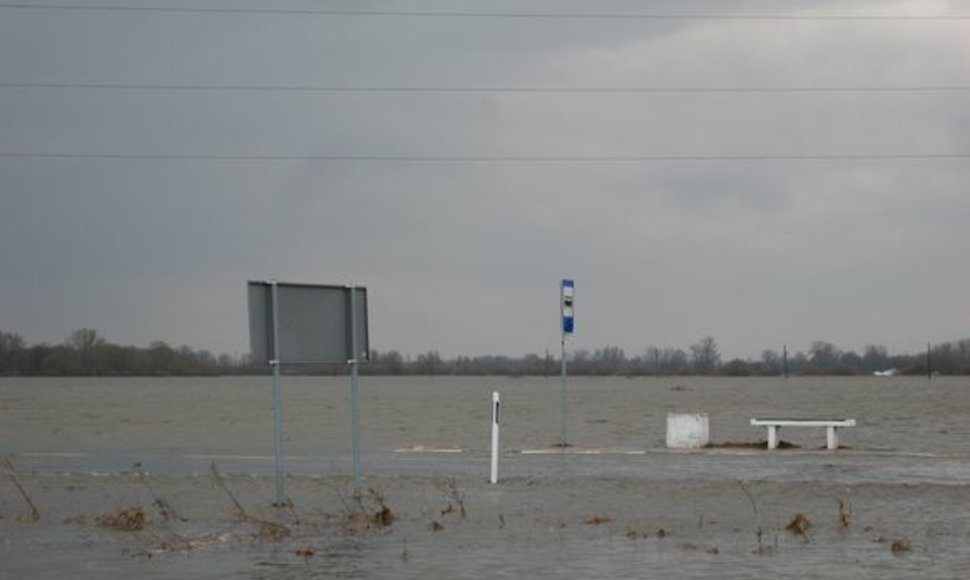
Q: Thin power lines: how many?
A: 3